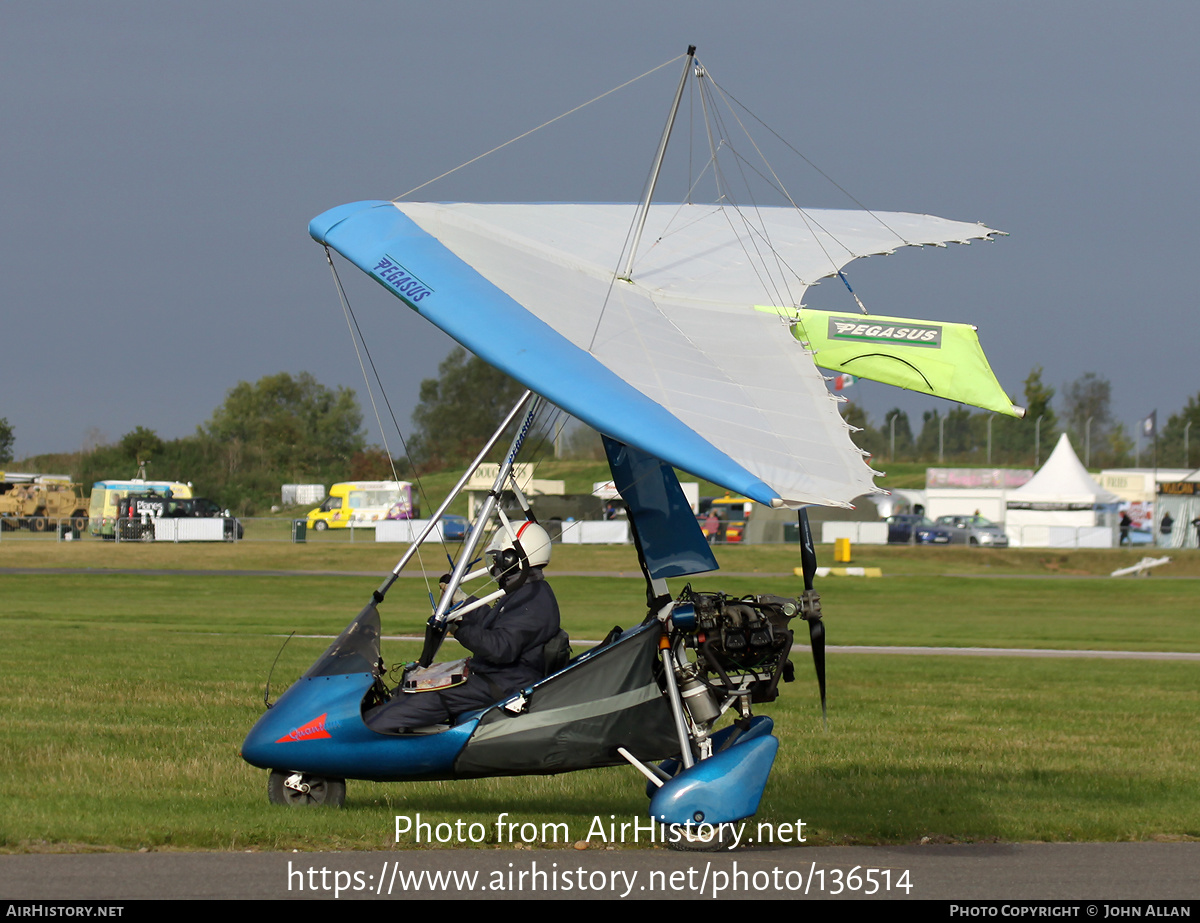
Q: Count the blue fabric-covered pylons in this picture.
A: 1